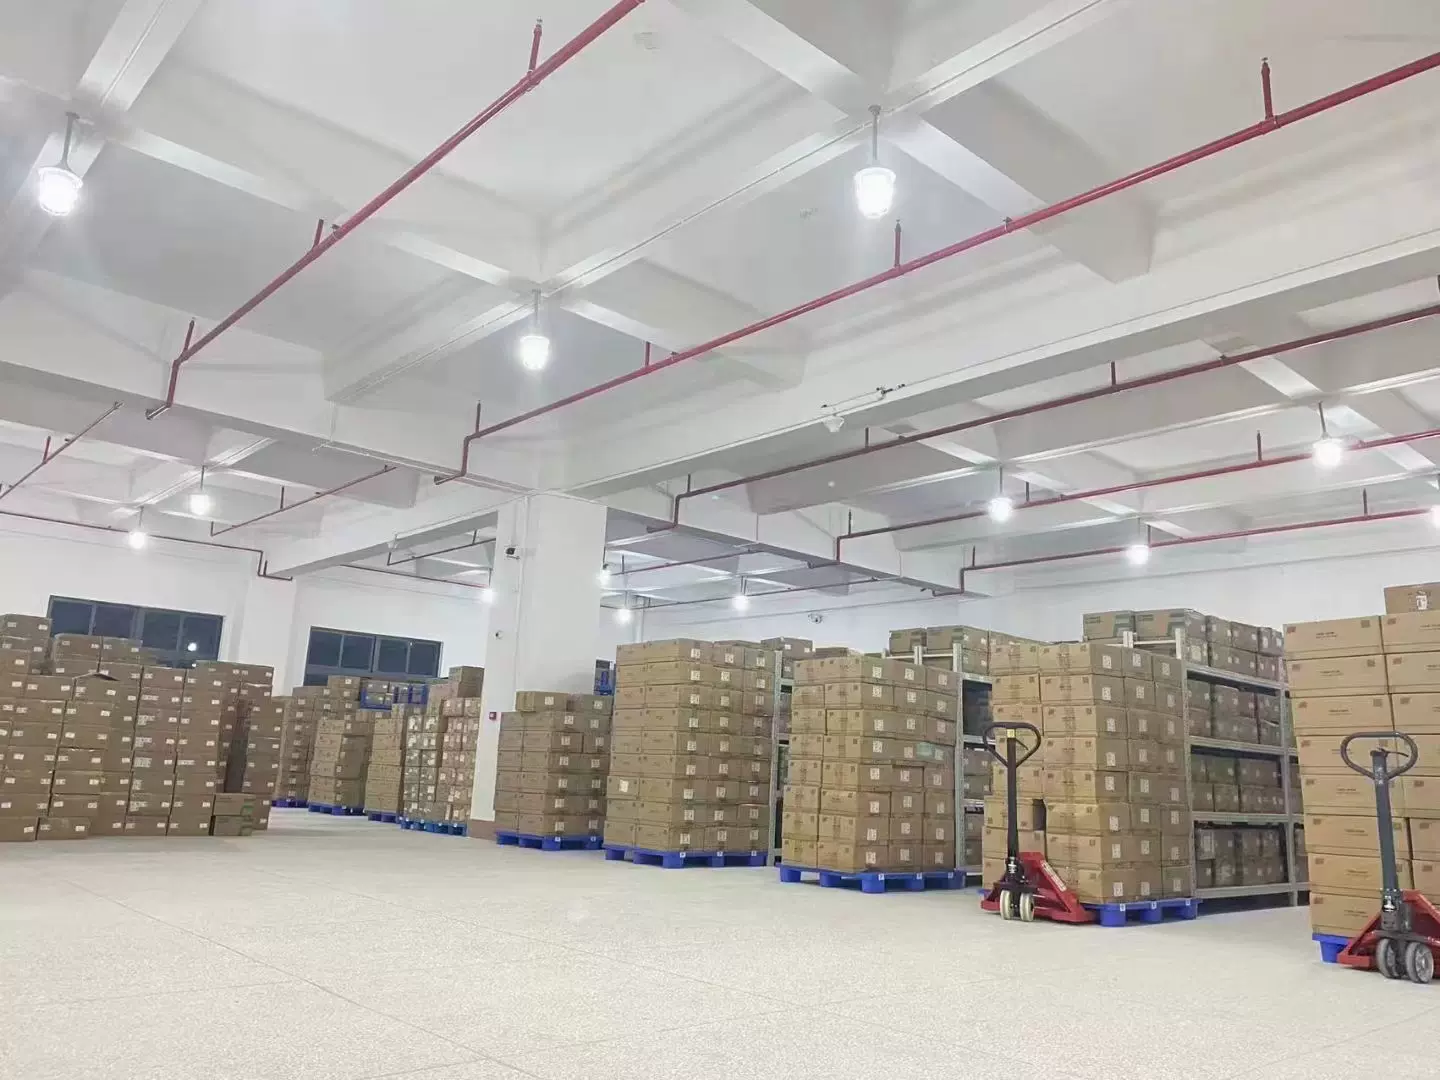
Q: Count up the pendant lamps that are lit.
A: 13